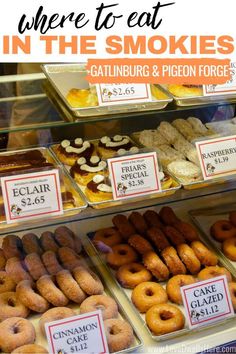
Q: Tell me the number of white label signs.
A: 7